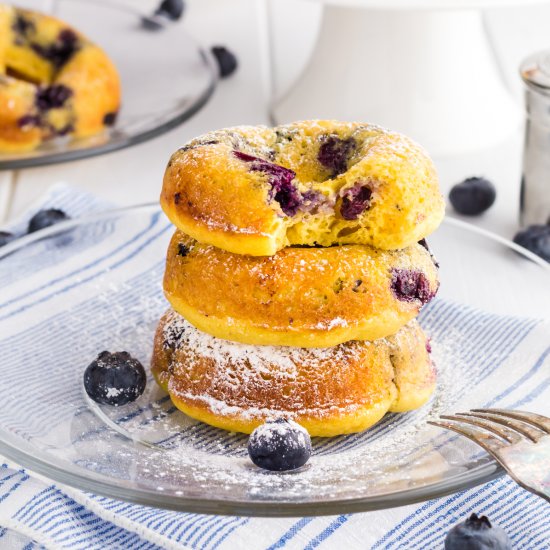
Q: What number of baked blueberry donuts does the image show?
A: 4